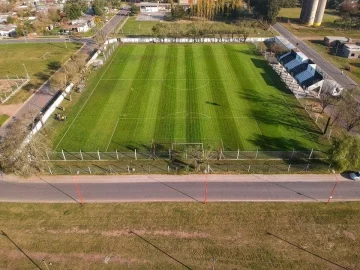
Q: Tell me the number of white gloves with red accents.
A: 0